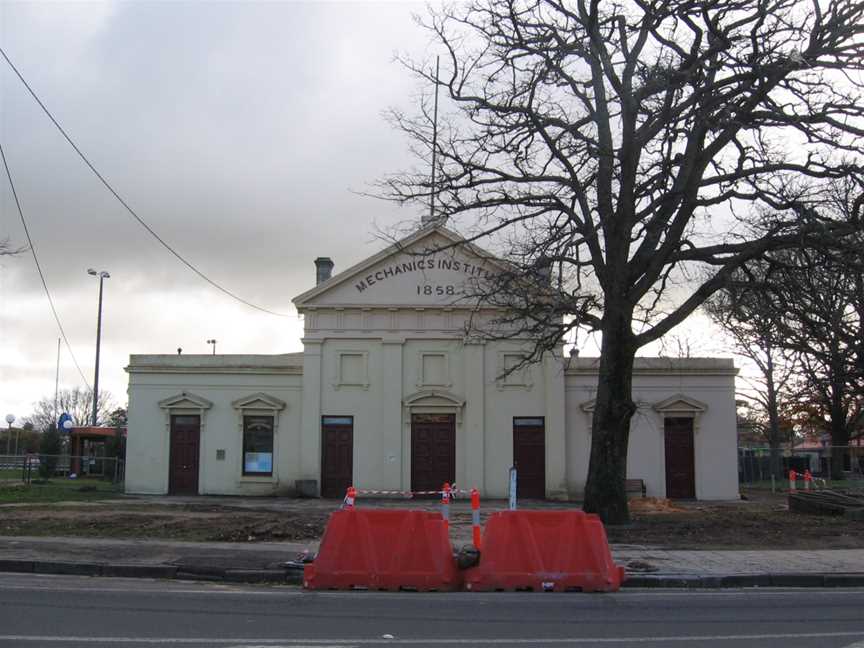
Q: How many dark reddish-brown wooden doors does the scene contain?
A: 5